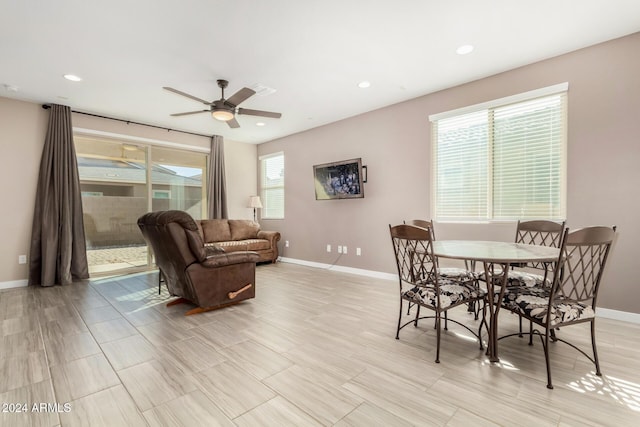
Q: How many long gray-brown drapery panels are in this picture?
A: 2